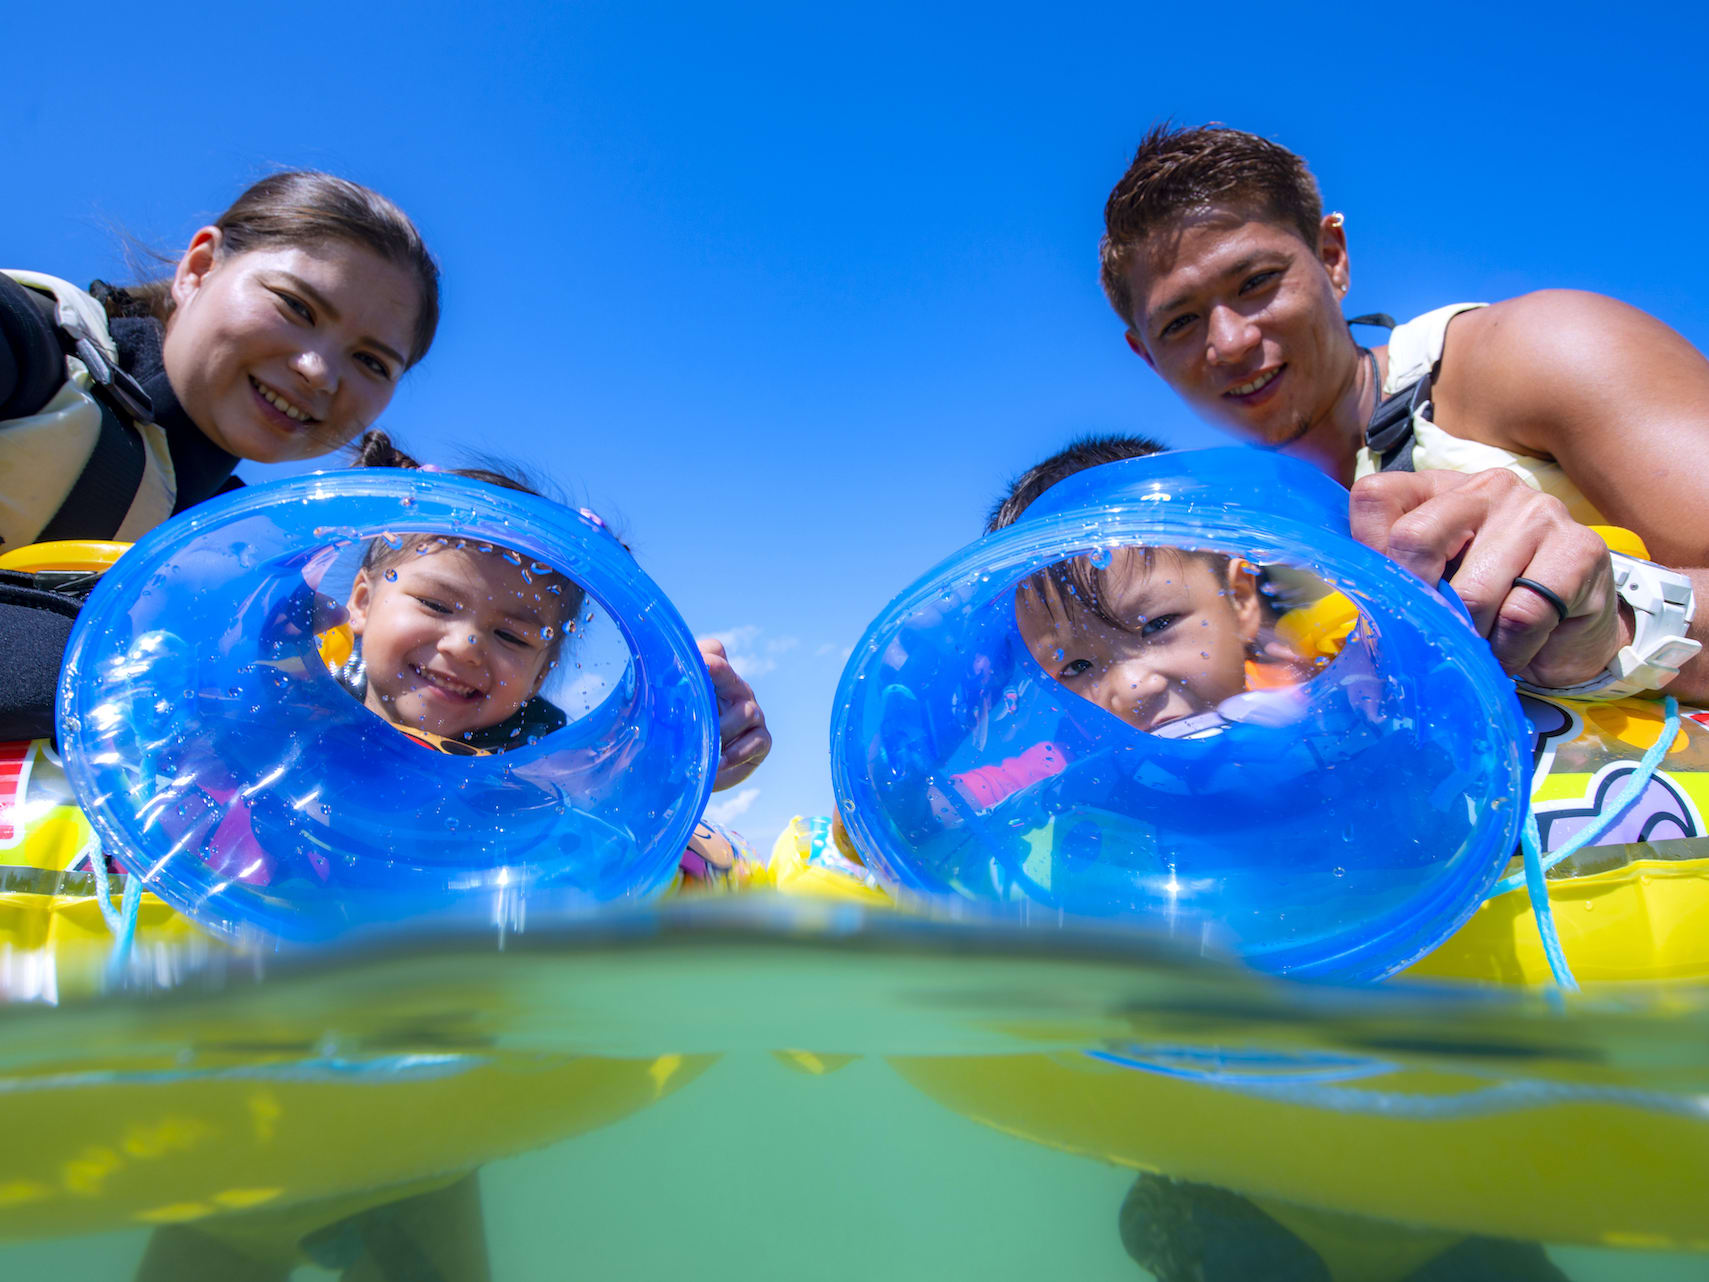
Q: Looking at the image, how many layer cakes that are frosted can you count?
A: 0